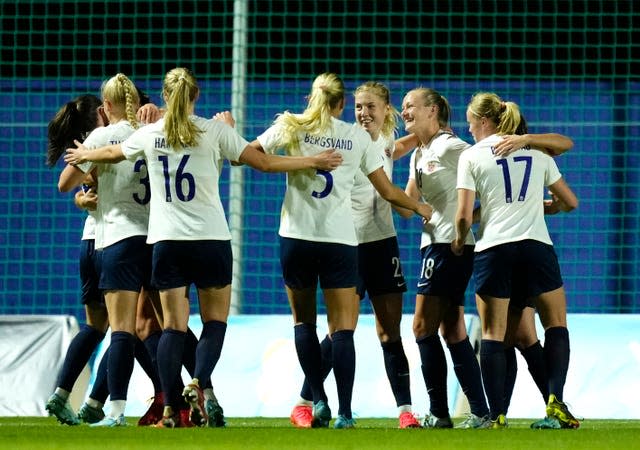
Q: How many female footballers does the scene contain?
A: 9